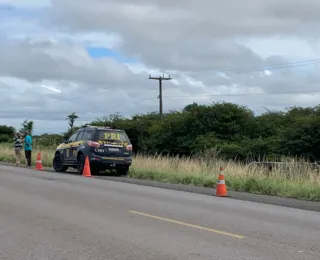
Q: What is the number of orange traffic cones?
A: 3